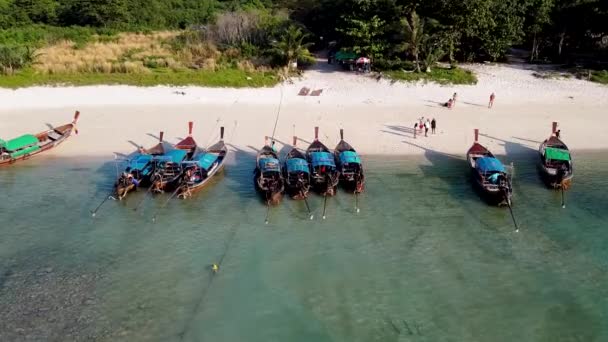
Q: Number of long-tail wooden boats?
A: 10